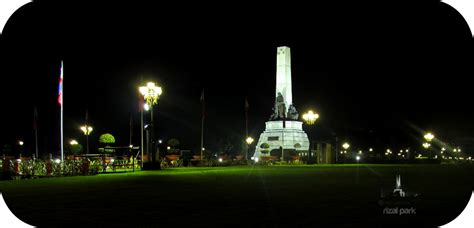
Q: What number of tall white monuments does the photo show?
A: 1